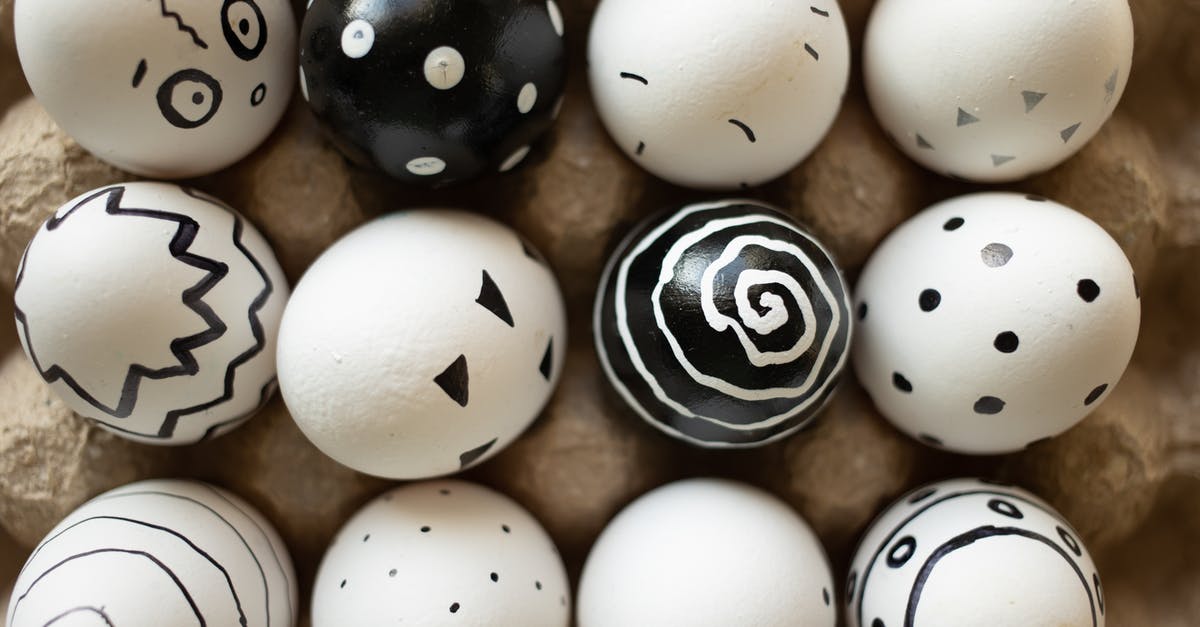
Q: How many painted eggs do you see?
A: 12